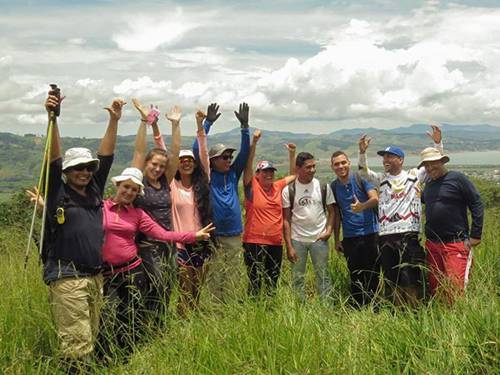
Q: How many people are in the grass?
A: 10